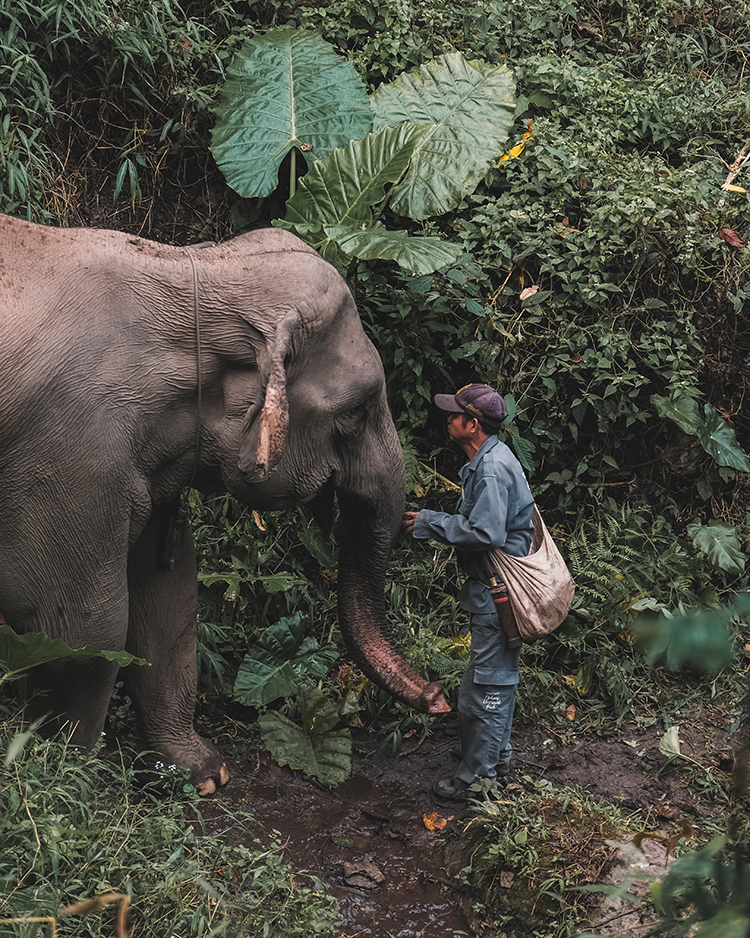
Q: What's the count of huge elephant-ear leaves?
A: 4